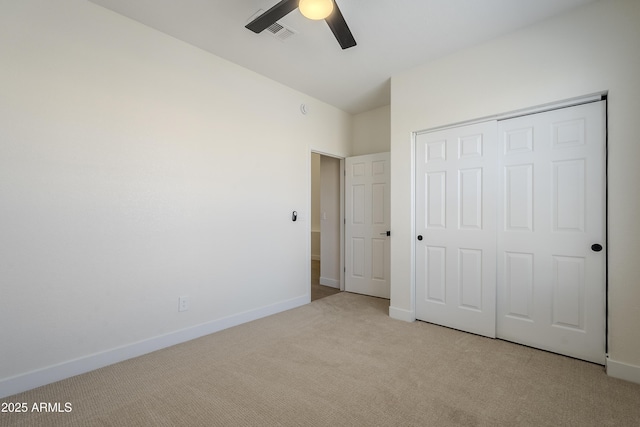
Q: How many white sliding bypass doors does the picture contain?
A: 2